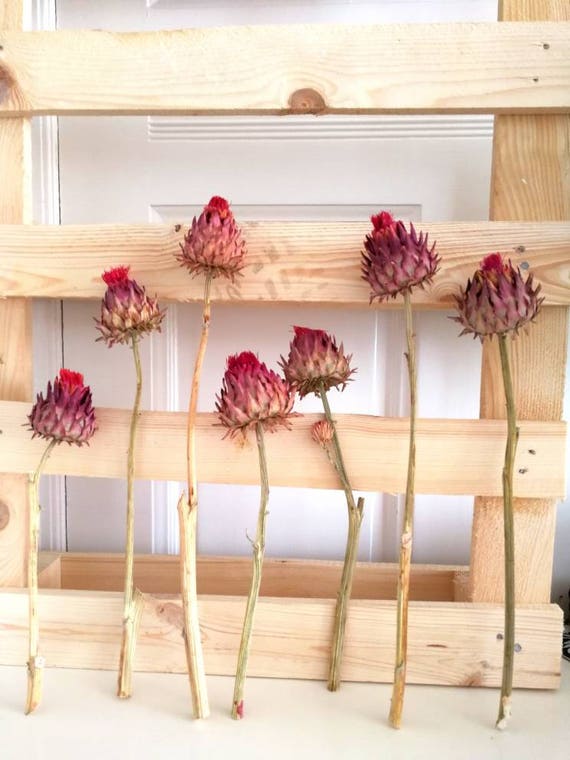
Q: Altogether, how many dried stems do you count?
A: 7